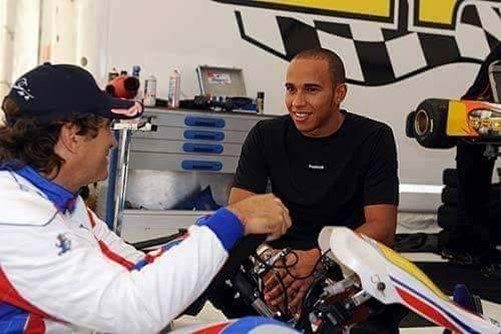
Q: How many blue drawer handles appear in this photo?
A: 4